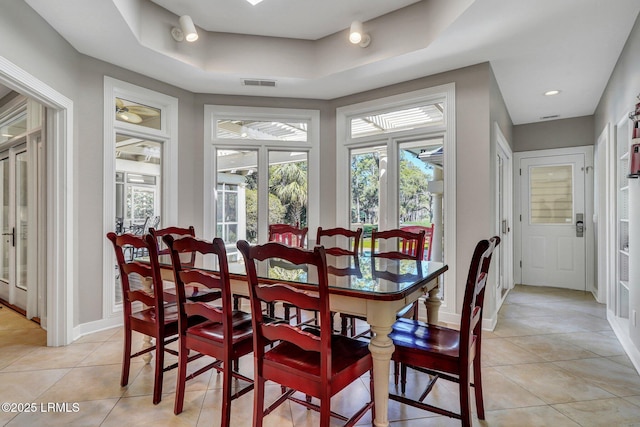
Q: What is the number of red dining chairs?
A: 8